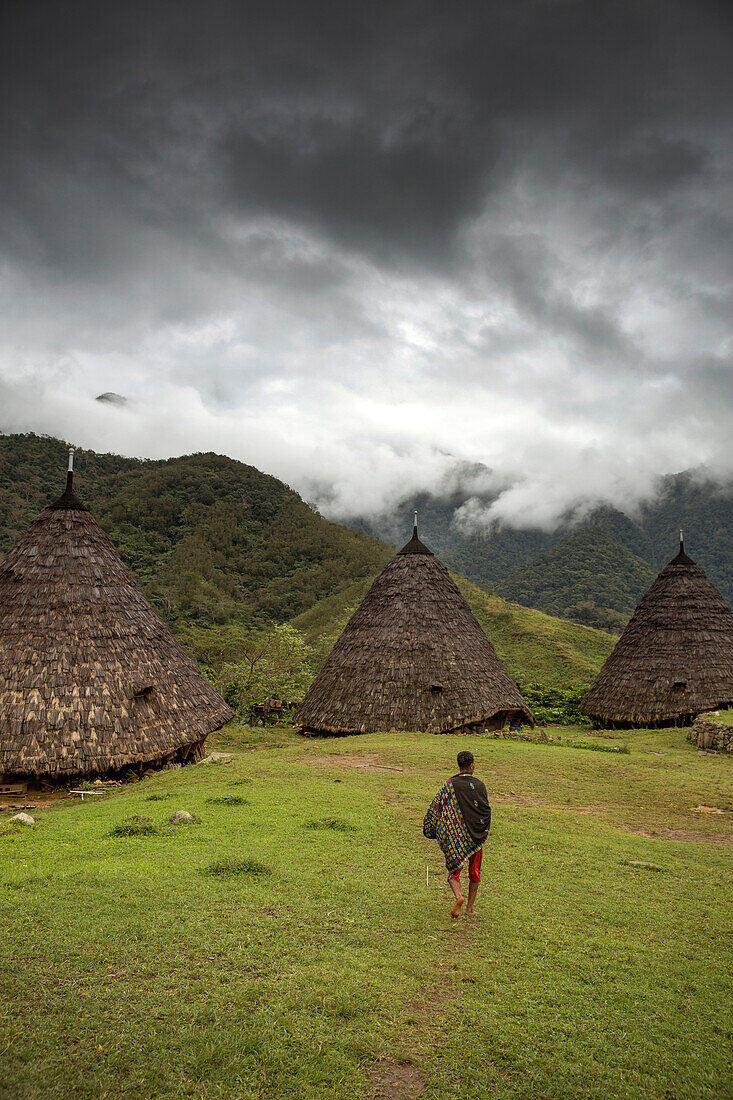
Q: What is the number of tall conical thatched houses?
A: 3